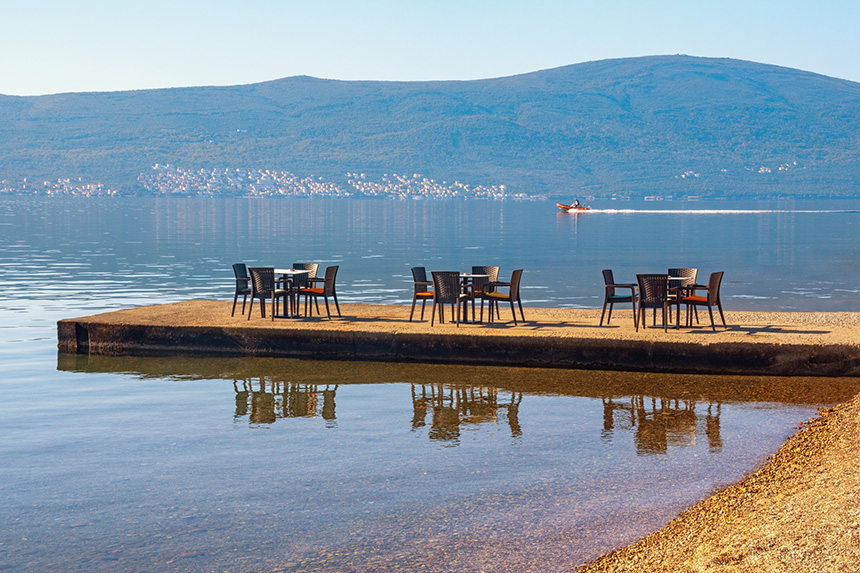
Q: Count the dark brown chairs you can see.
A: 12